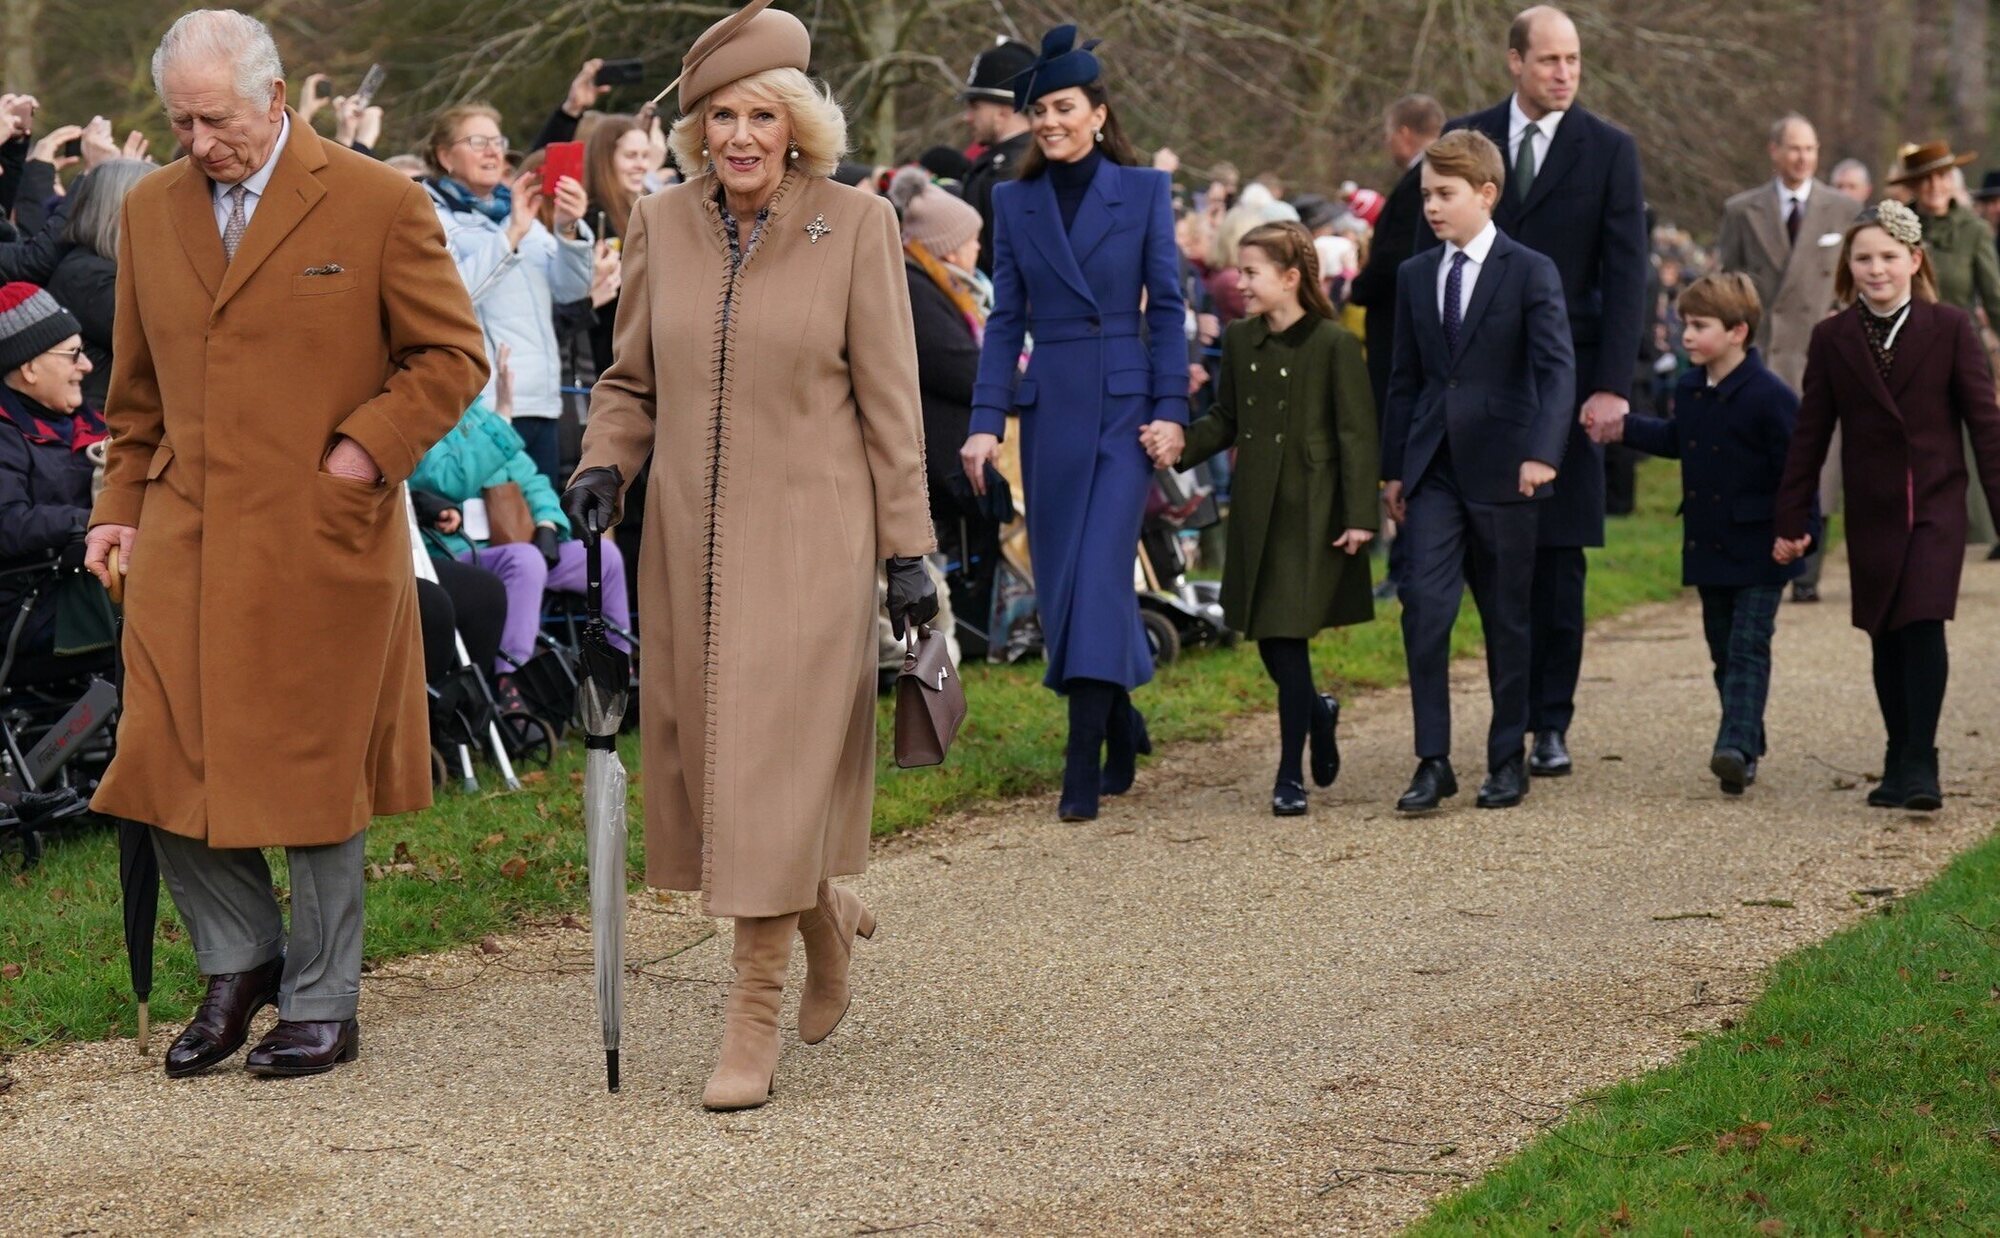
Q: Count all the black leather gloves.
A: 2